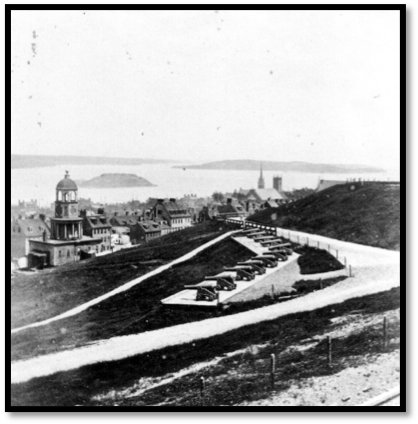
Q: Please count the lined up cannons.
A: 11